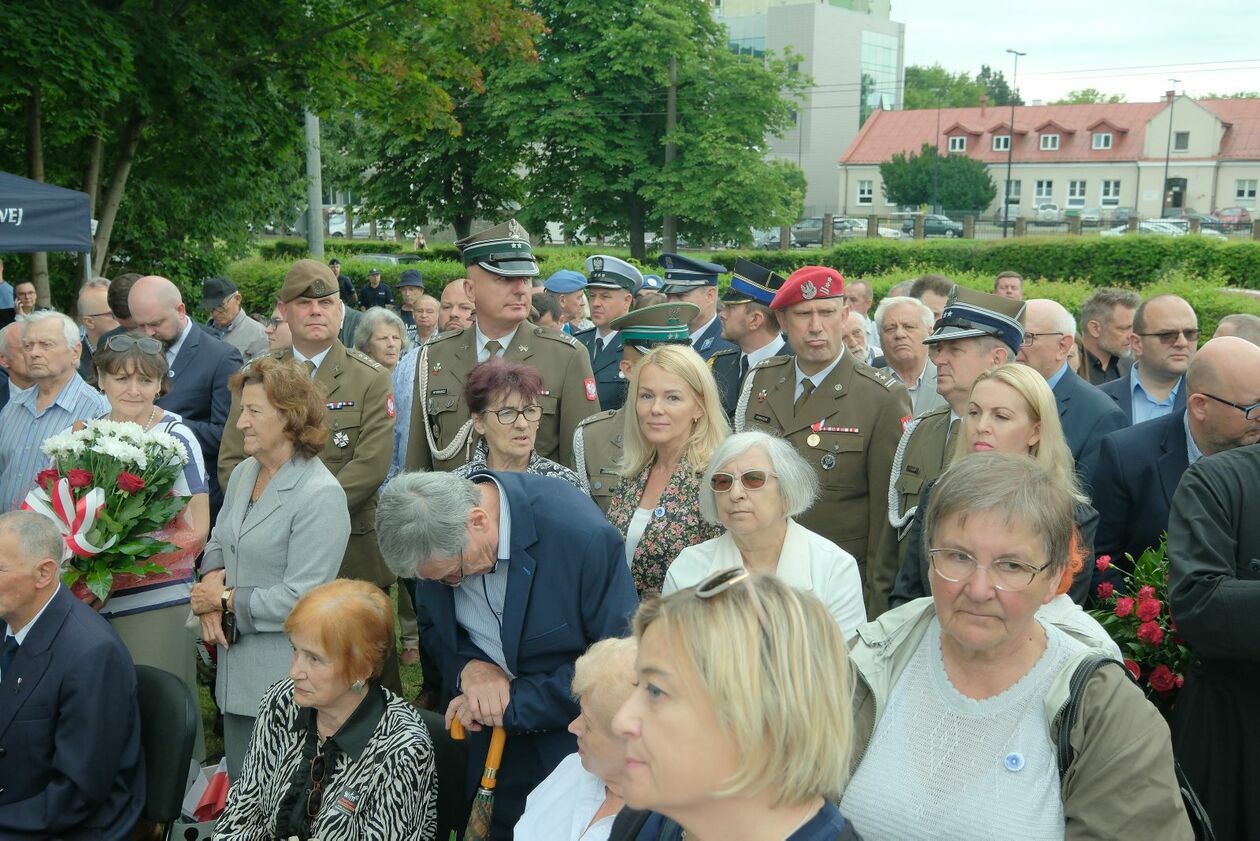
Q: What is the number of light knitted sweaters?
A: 1